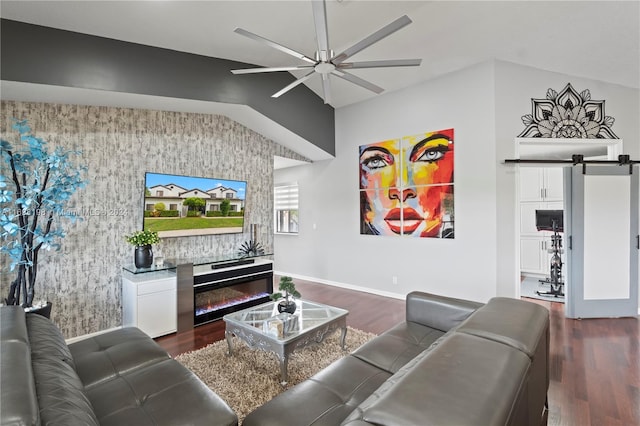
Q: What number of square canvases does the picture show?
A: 4